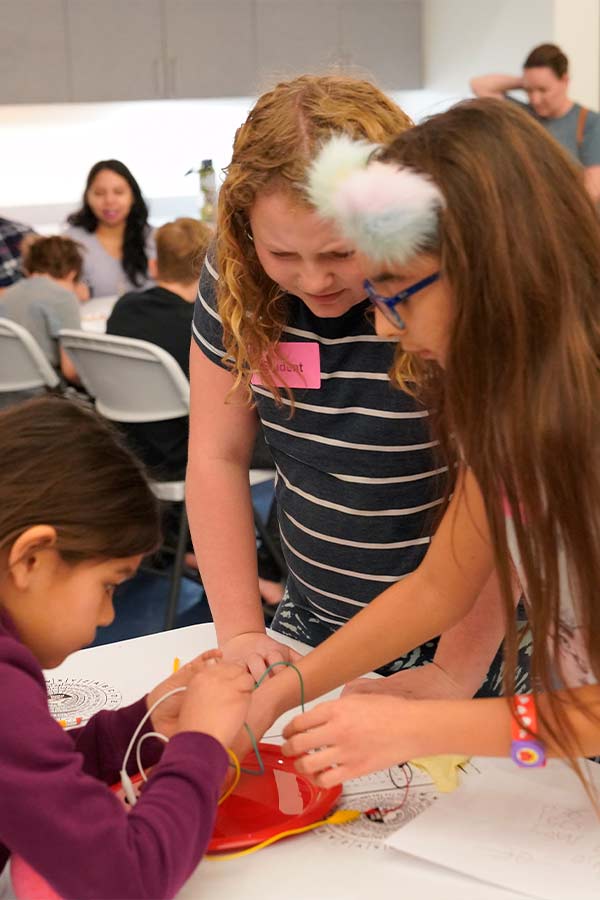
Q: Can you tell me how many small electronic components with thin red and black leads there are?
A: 1